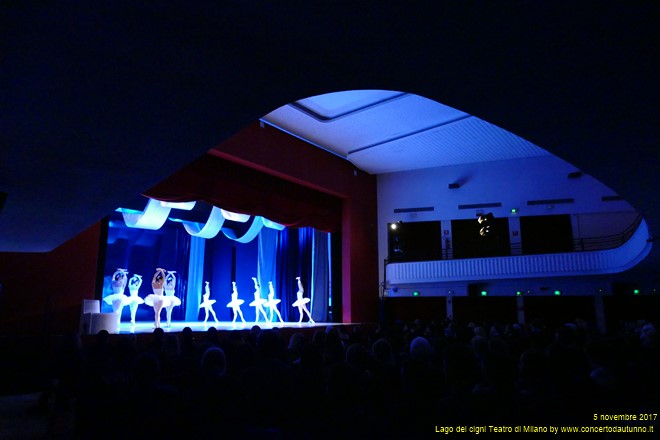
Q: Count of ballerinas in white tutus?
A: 9